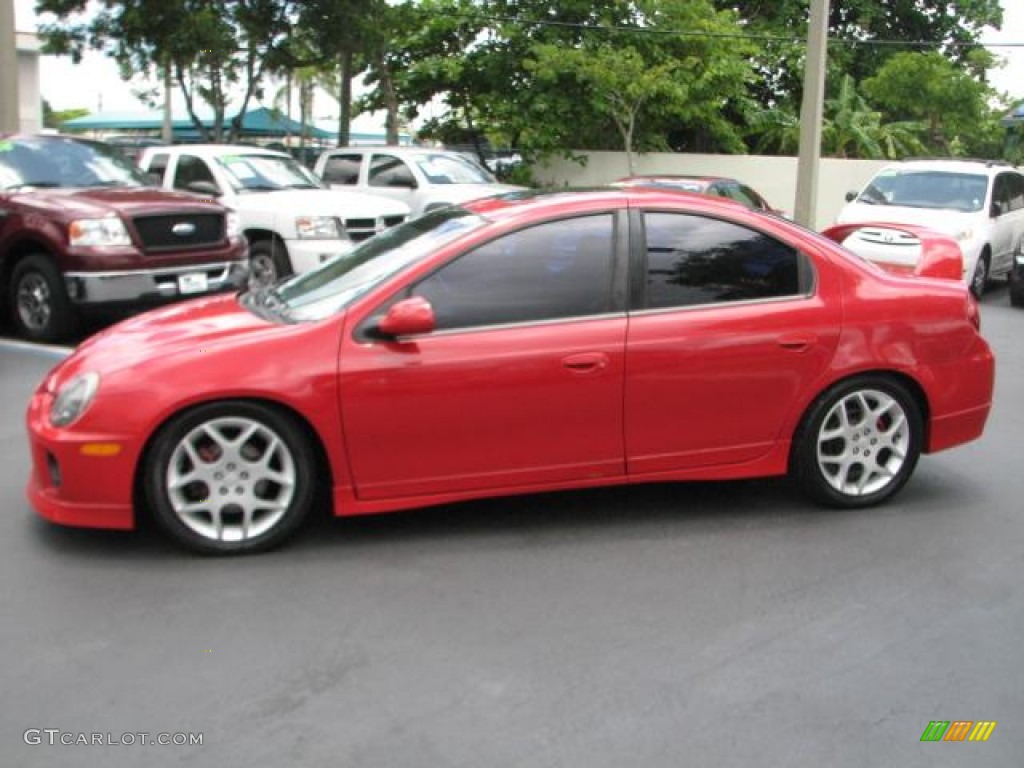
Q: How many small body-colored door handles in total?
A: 2